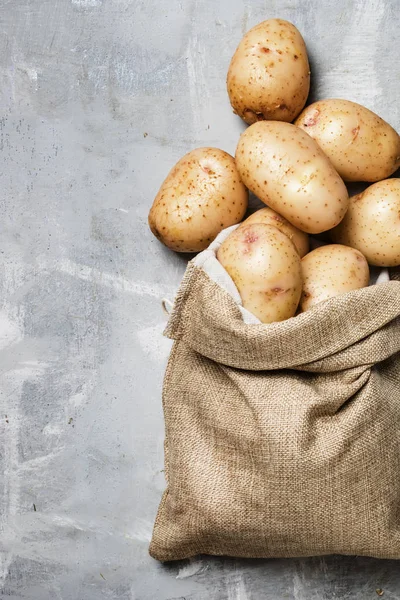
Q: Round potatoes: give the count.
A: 8